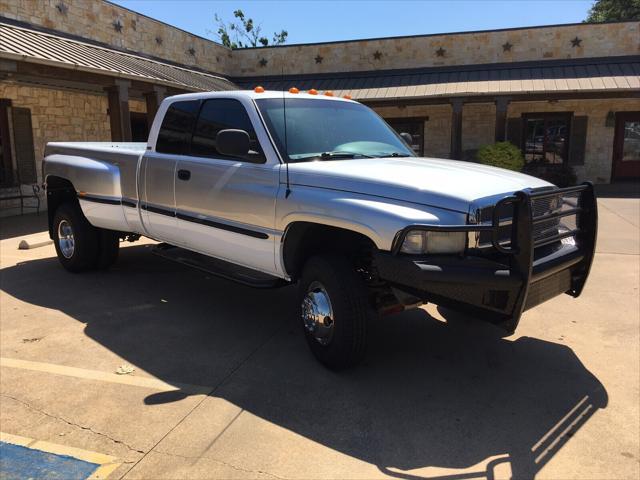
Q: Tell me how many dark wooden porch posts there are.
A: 4